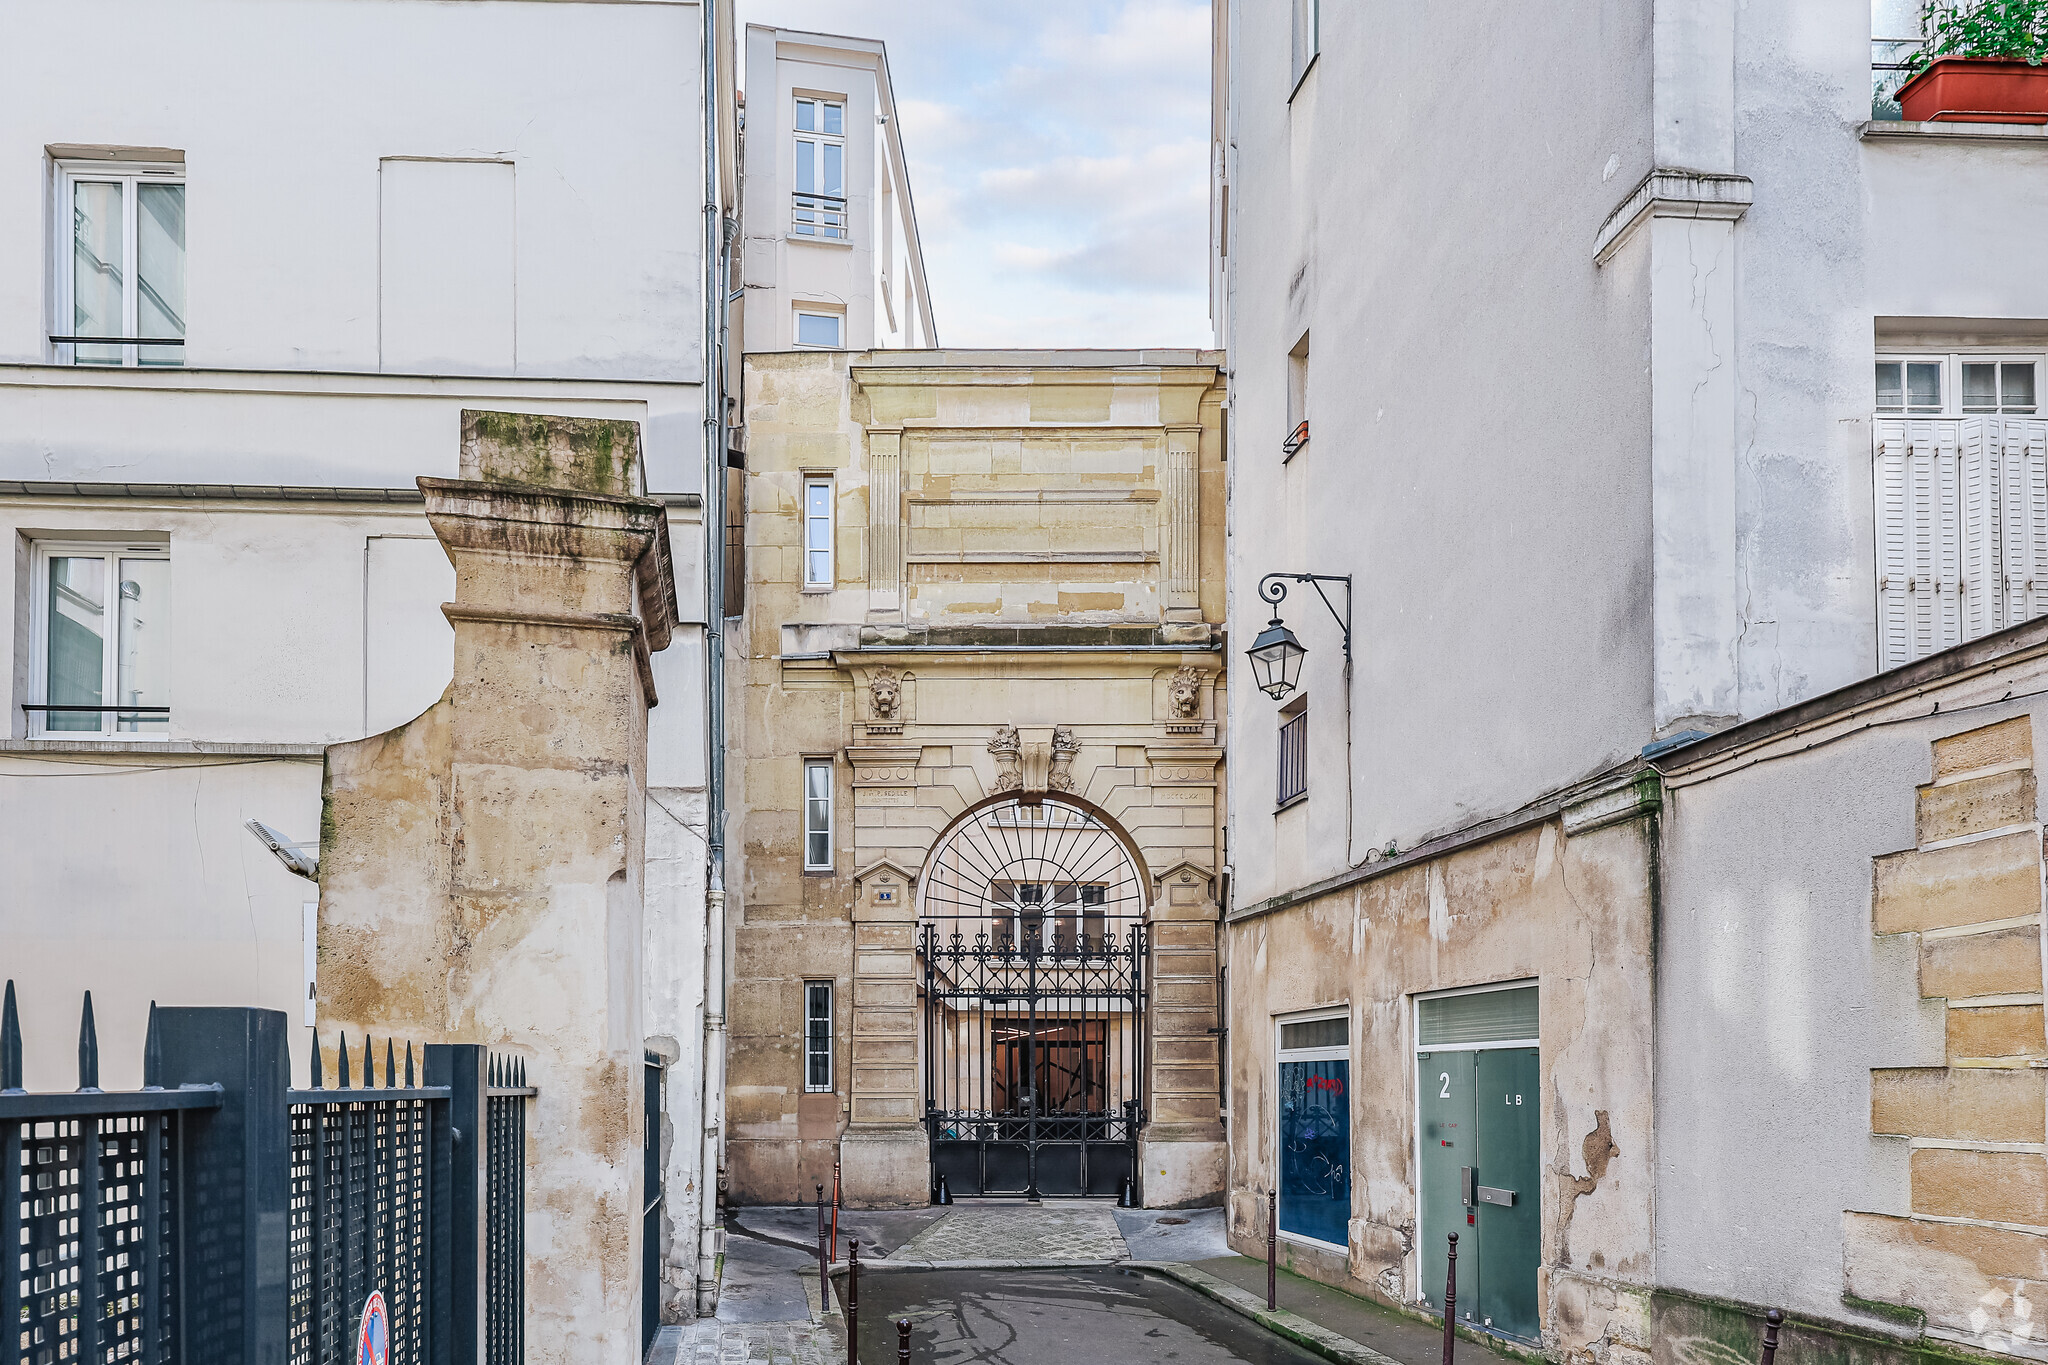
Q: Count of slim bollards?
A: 7